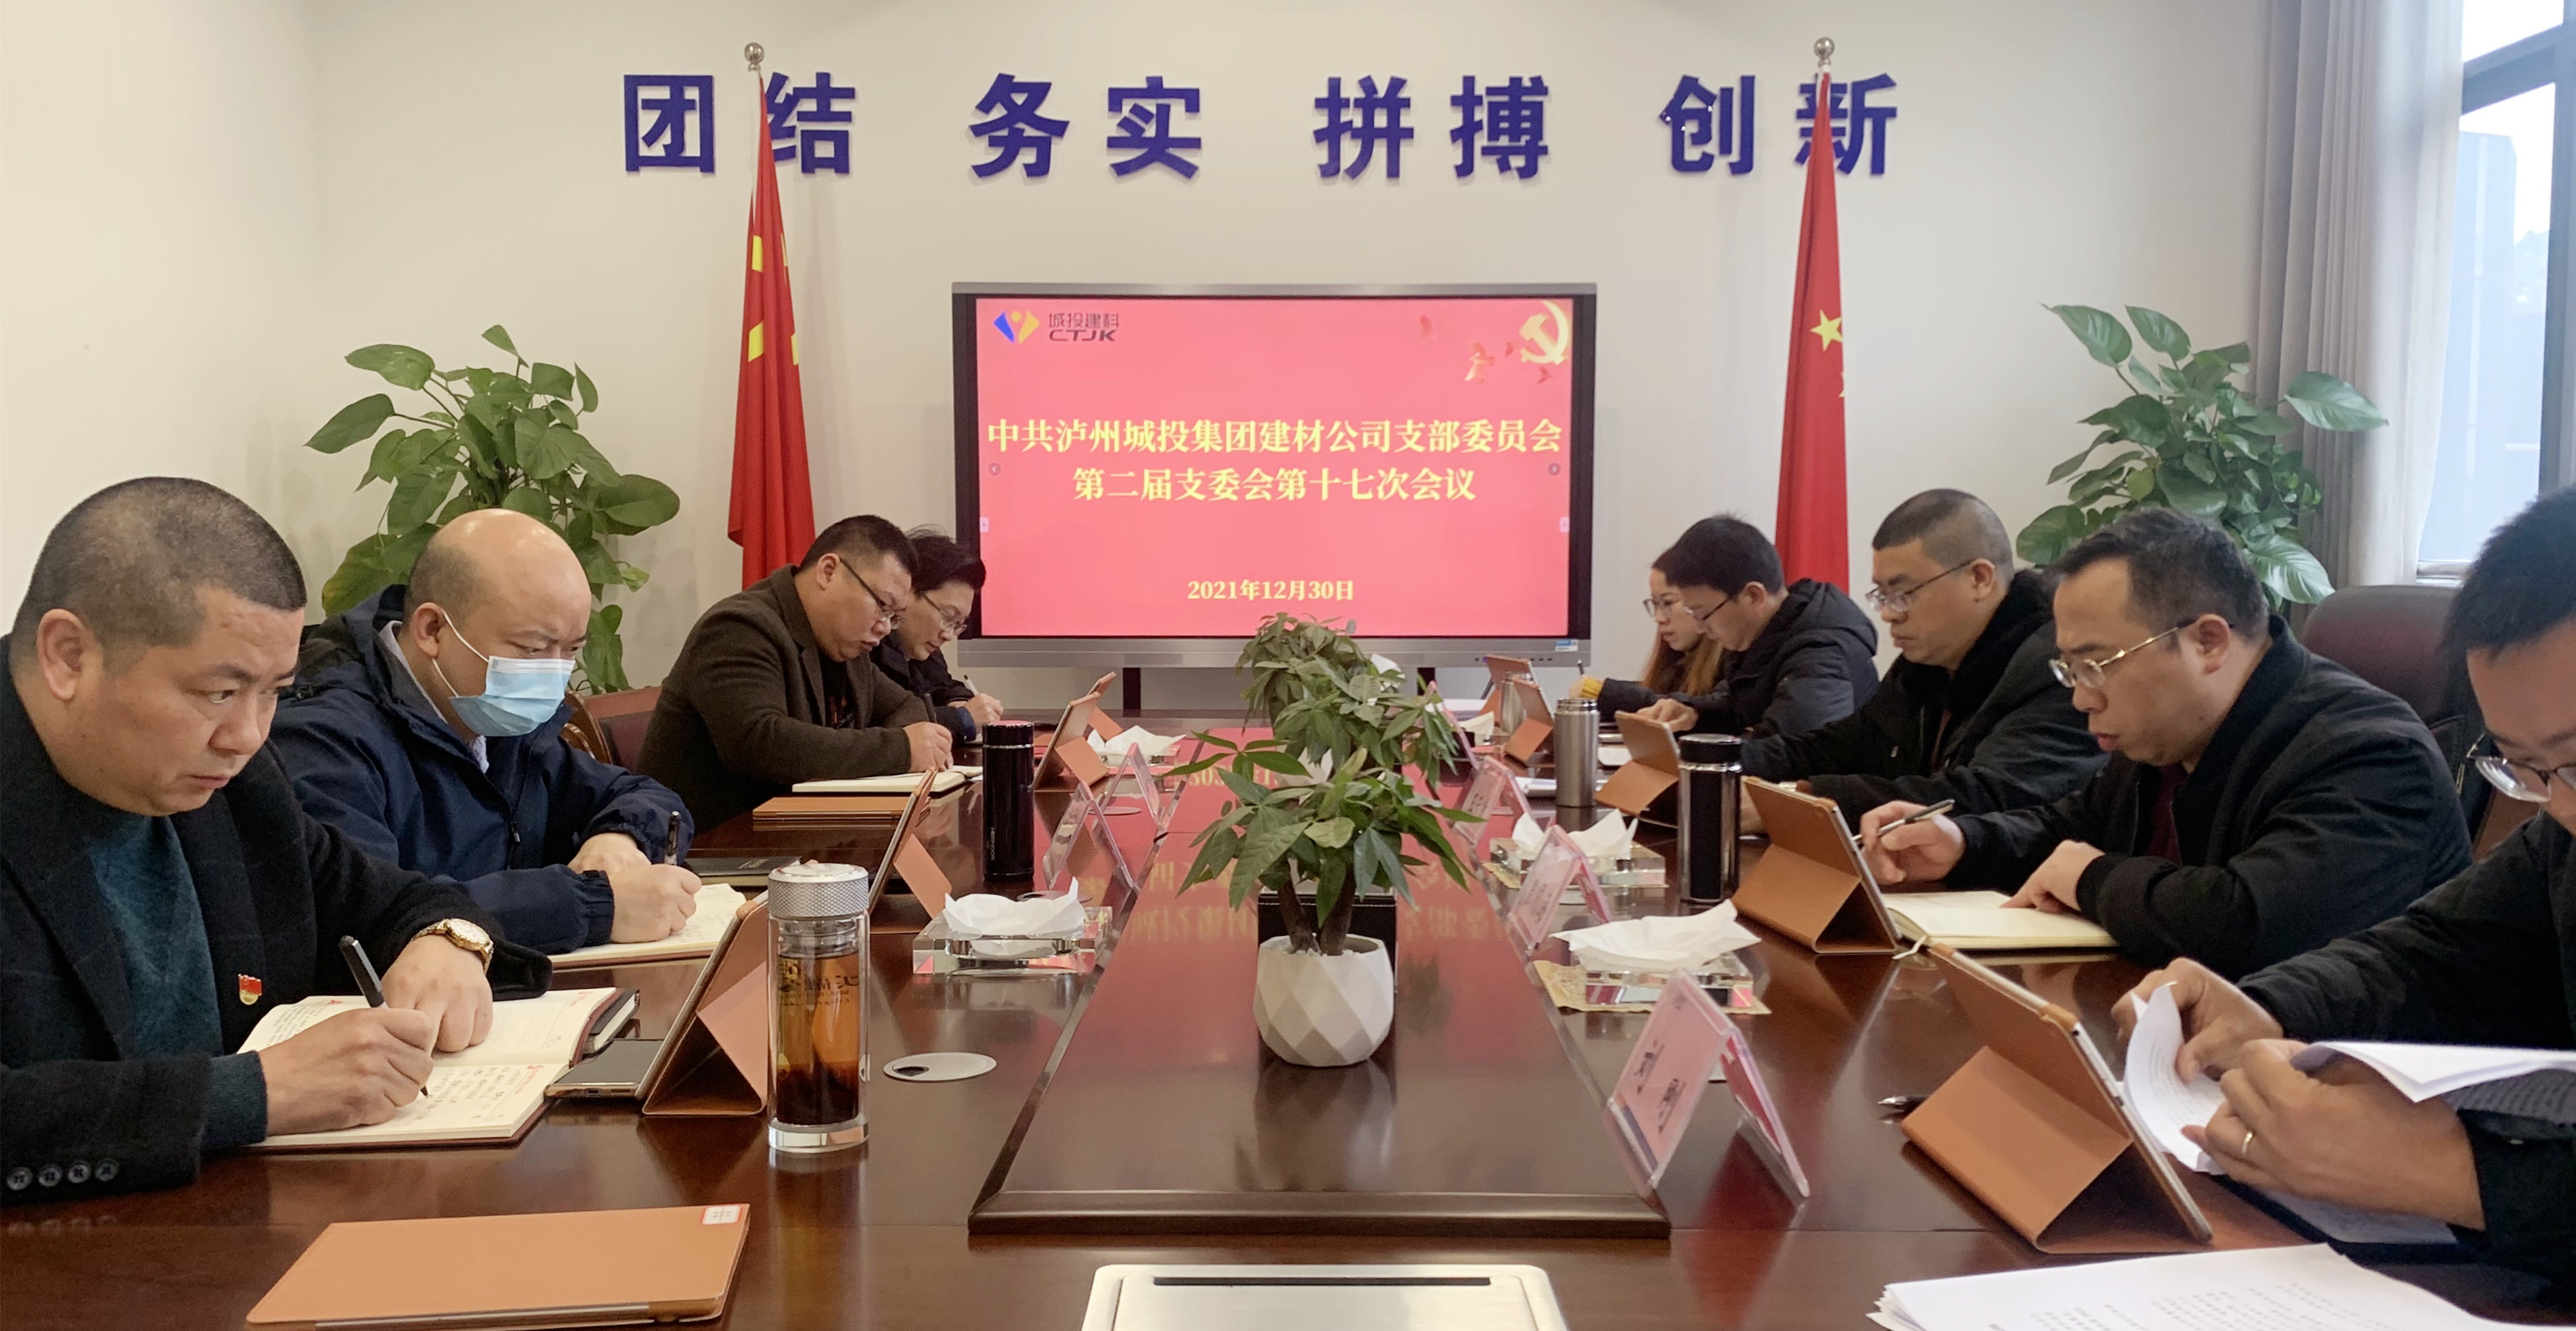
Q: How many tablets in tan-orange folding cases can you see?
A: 11